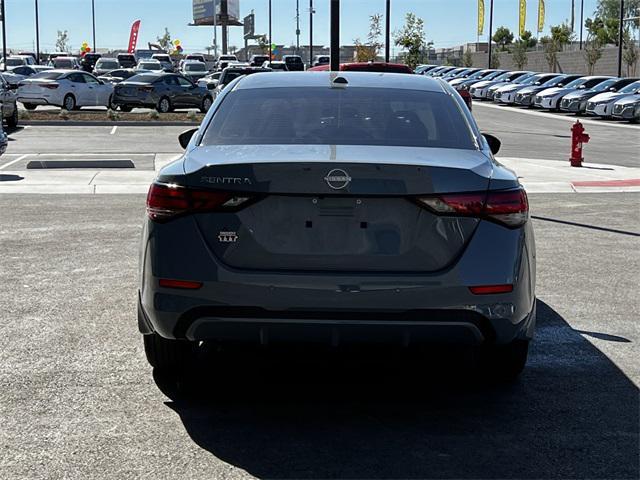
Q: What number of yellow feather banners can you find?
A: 3